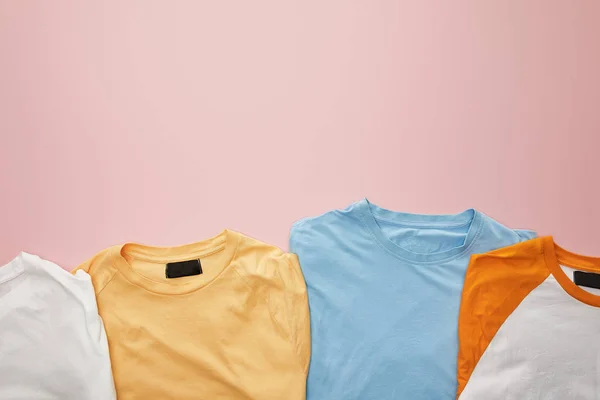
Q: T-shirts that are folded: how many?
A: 4